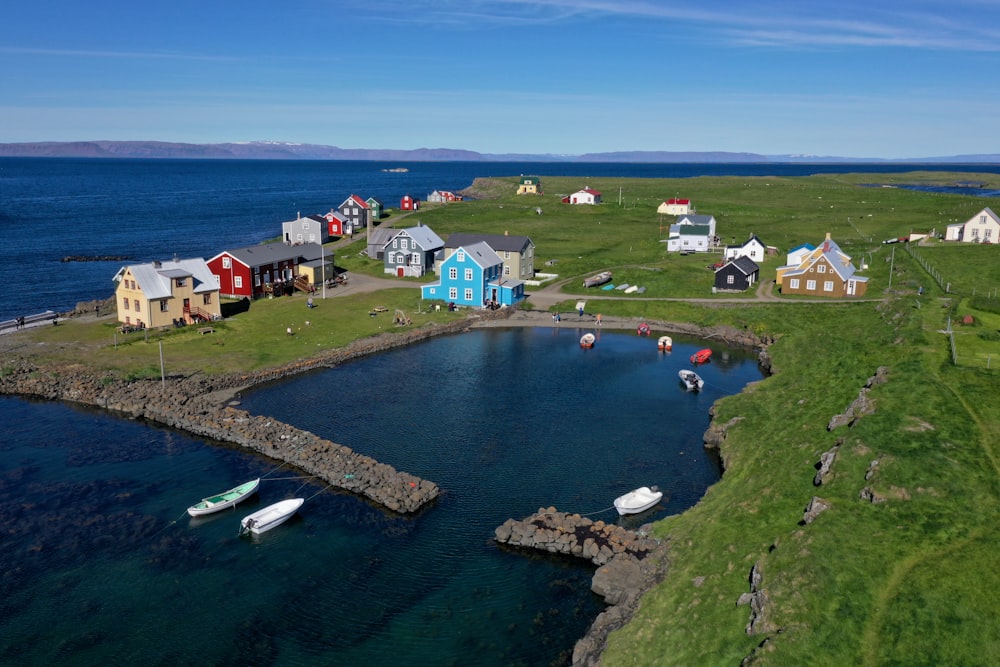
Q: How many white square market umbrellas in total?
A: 0